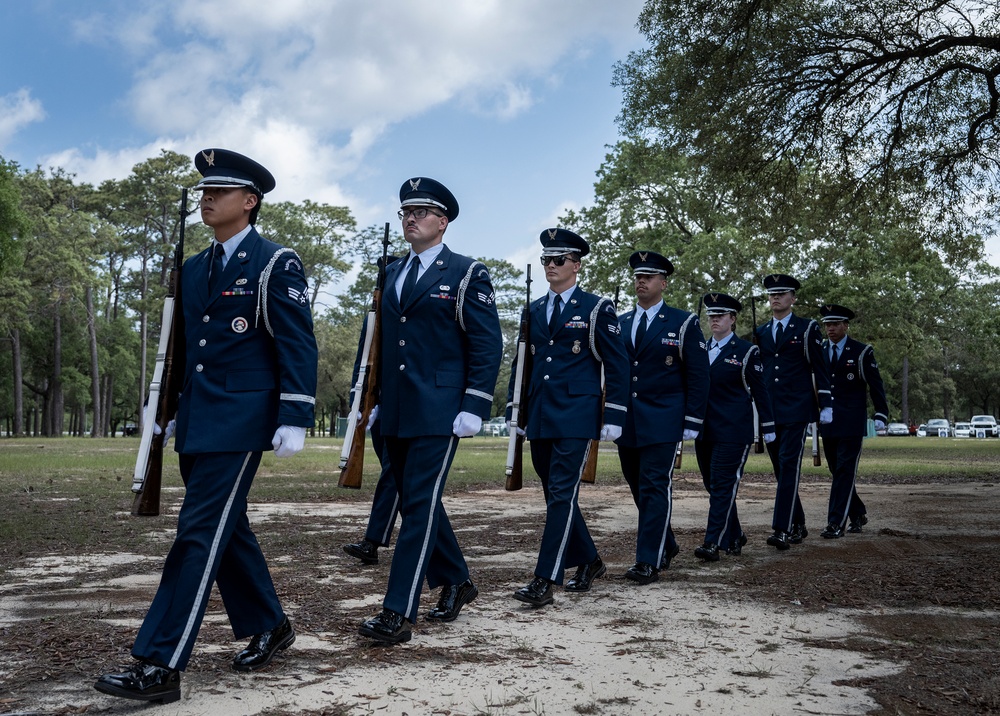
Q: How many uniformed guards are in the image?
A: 8